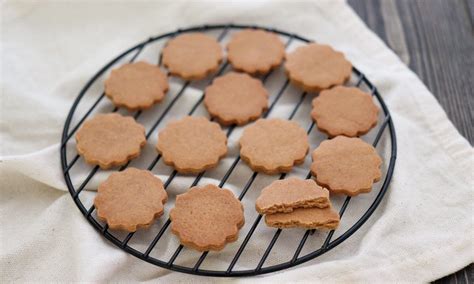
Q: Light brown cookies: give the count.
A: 13